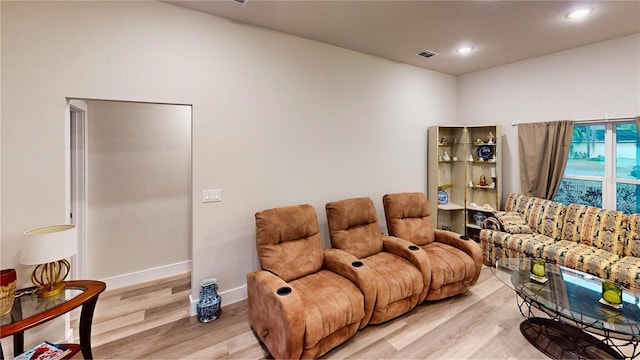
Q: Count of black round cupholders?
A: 4